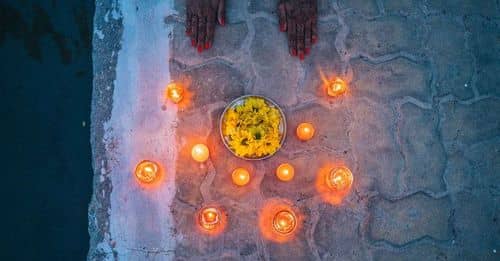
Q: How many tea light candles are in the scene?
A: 10